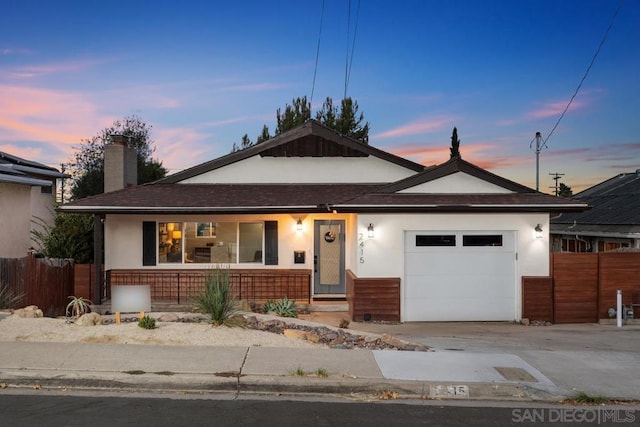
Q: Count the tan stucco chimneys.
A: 1